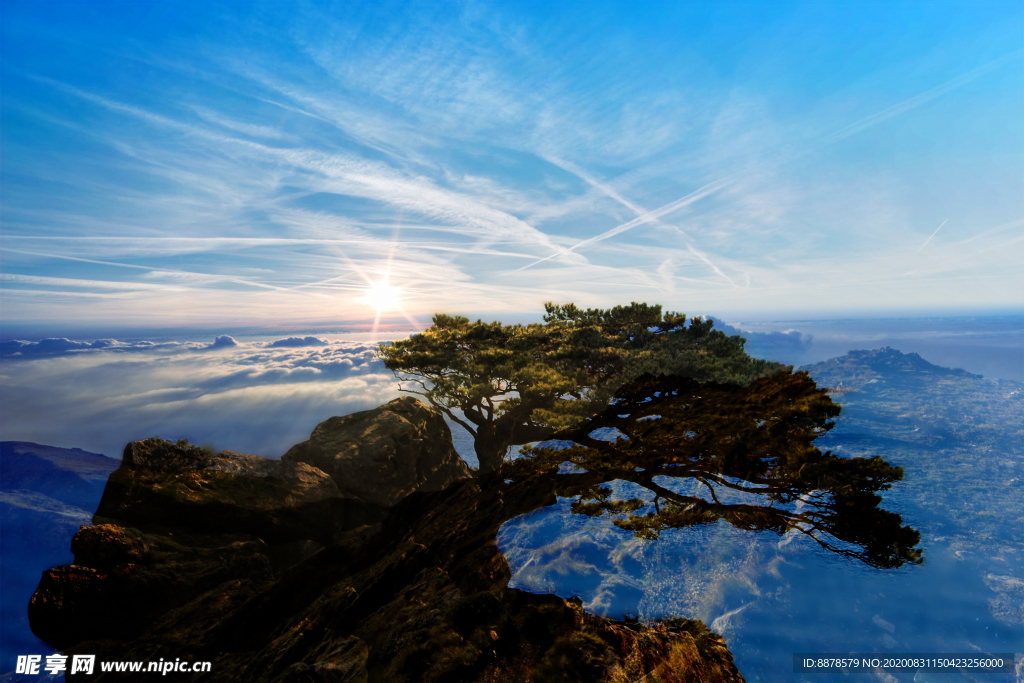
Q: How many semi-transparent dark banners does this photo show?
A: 1